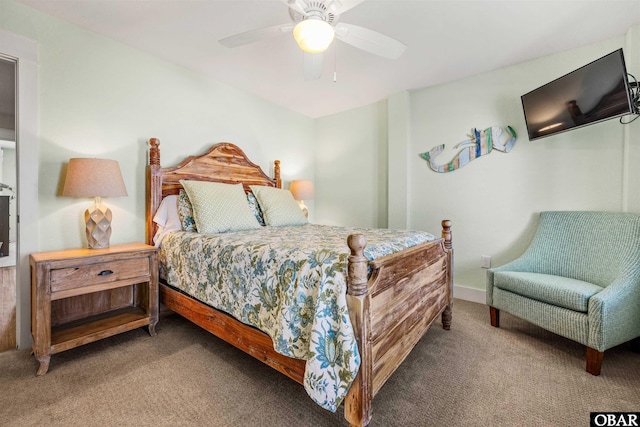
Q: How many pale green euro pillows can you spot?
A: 2